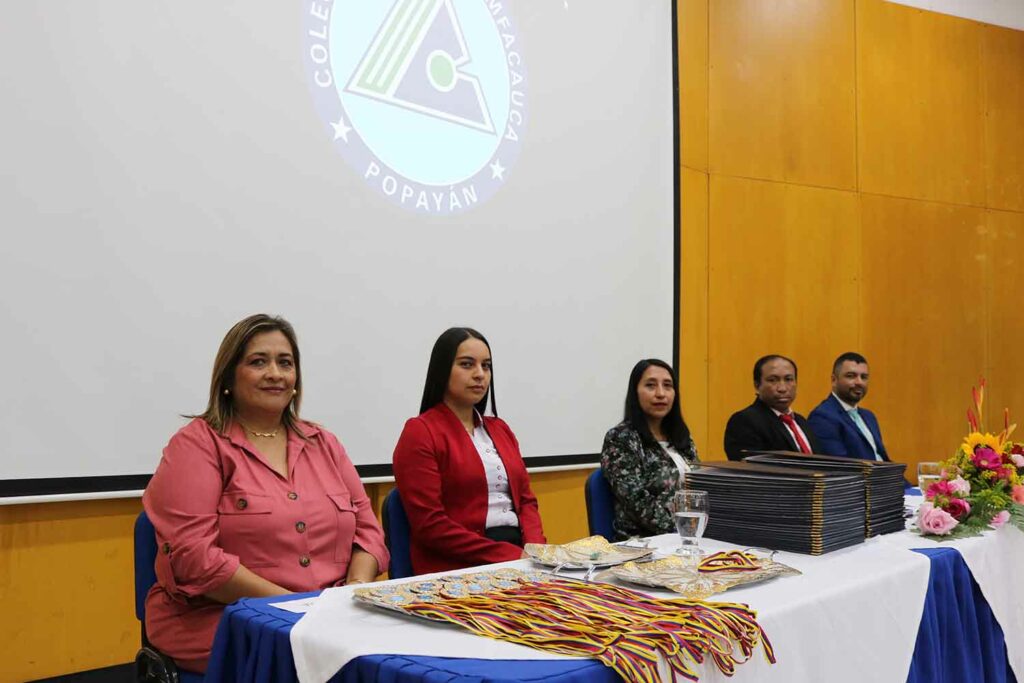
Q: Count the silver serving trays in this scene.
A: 3